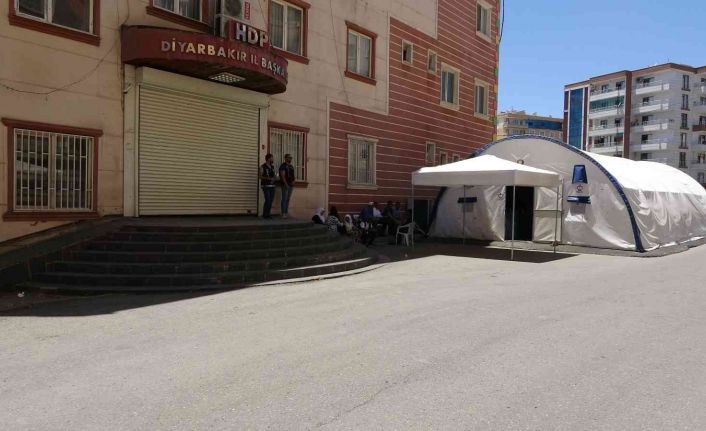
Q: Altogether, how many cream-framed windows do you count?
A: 9